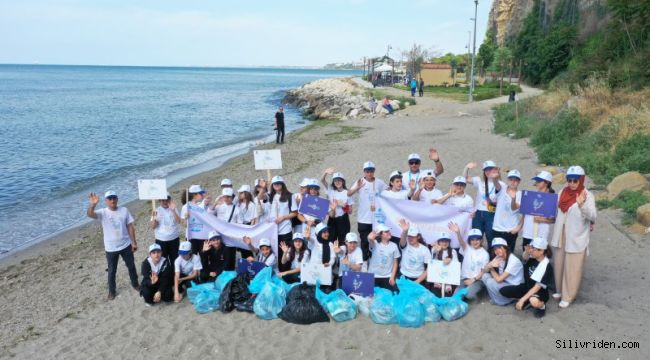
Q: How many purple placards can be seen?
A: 4